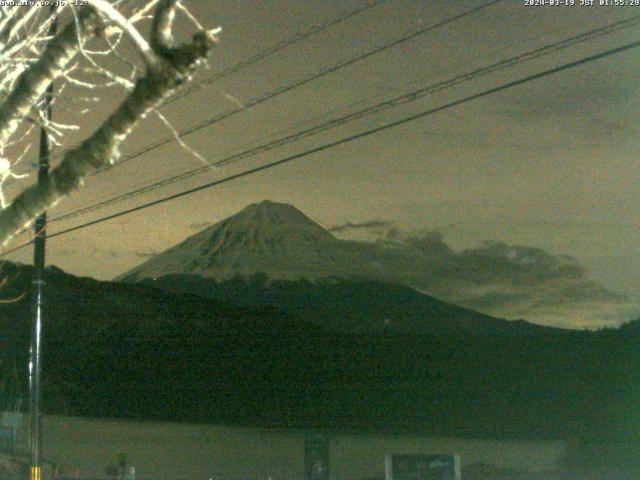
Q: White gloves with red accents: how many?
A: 0